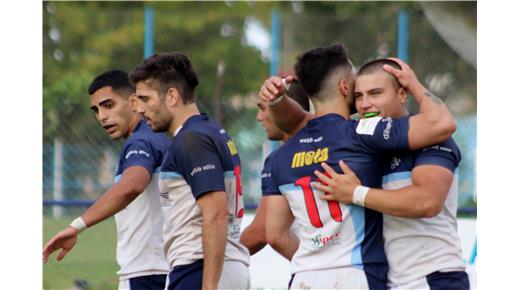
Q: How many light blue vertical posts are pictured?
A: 3